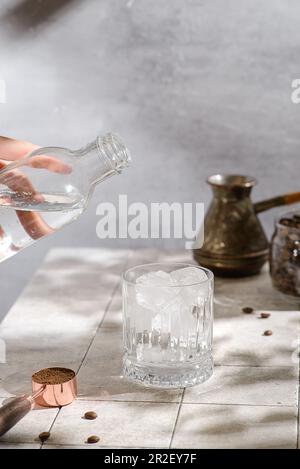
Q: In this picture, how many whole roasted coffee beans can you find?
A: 6